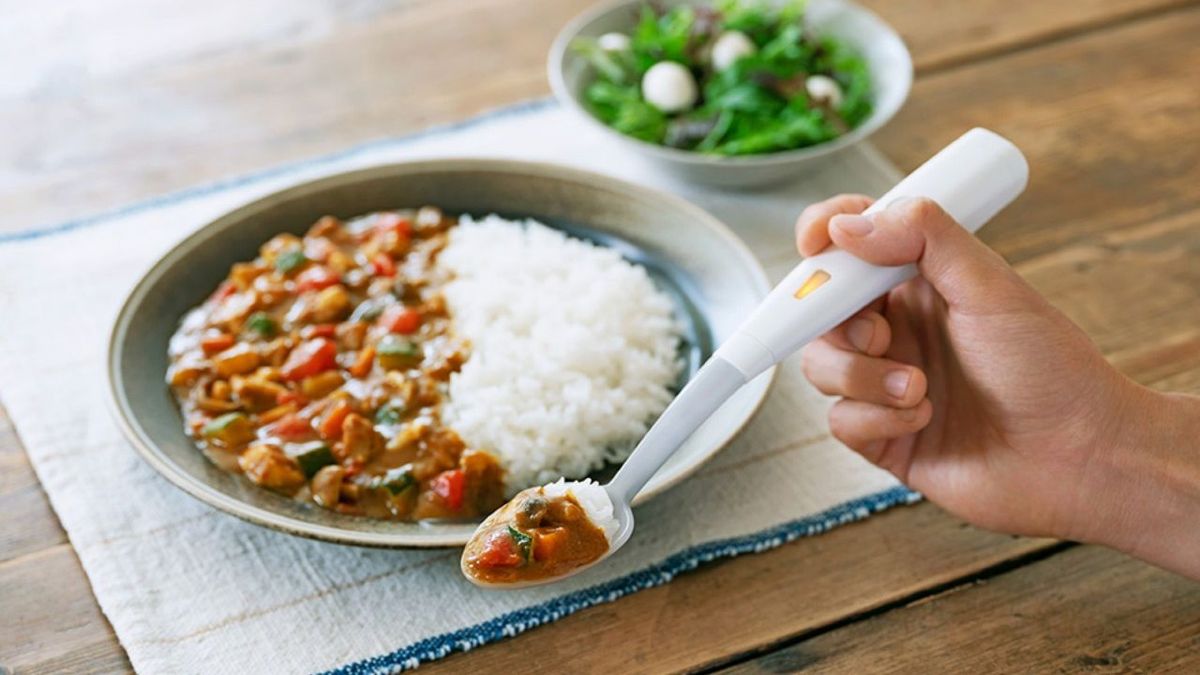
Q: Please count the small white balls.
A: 4